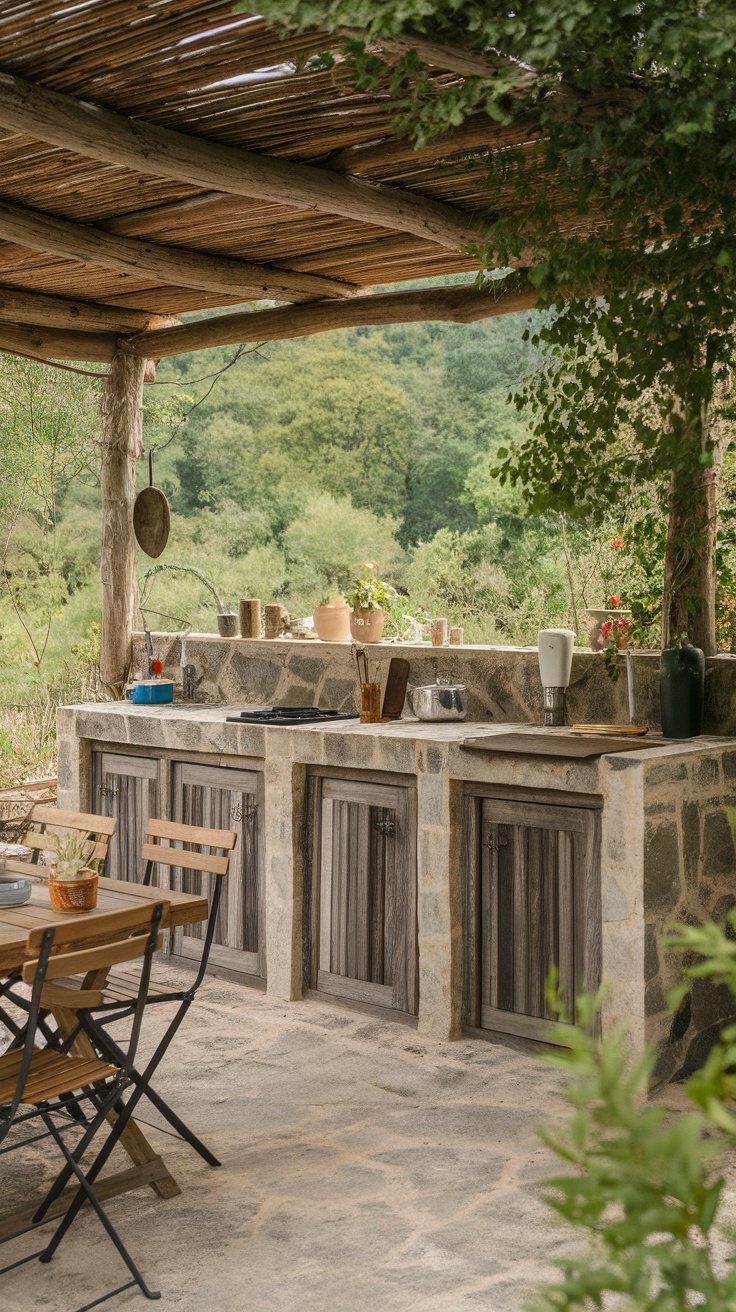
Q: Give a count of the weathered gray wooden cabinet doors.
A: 4